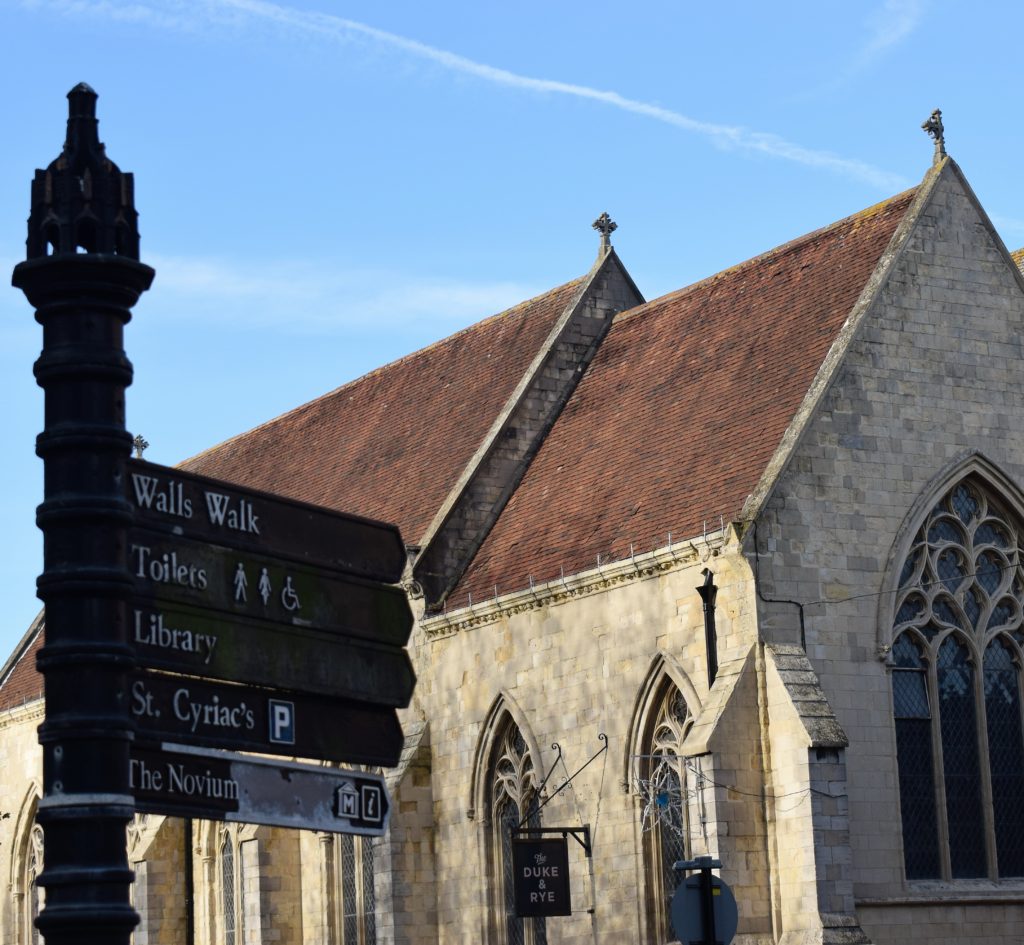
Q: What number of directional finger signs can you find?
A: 5